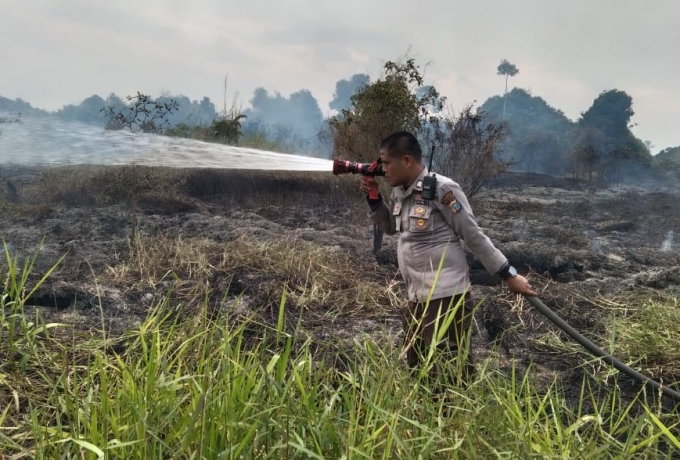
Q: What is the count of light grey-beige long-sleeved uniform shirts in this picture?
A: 1